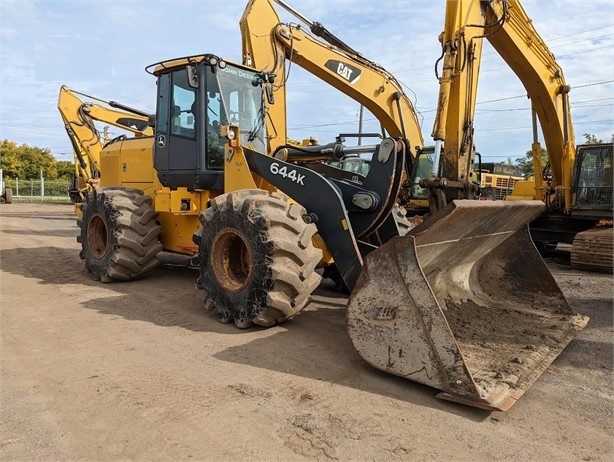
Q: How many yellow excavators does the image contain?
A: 3